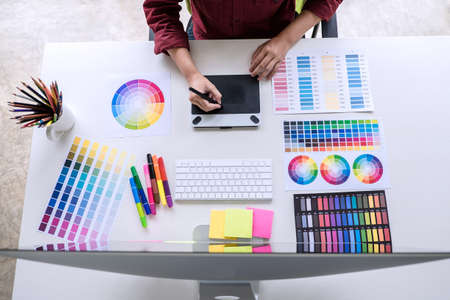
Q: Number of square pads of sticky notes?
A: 3